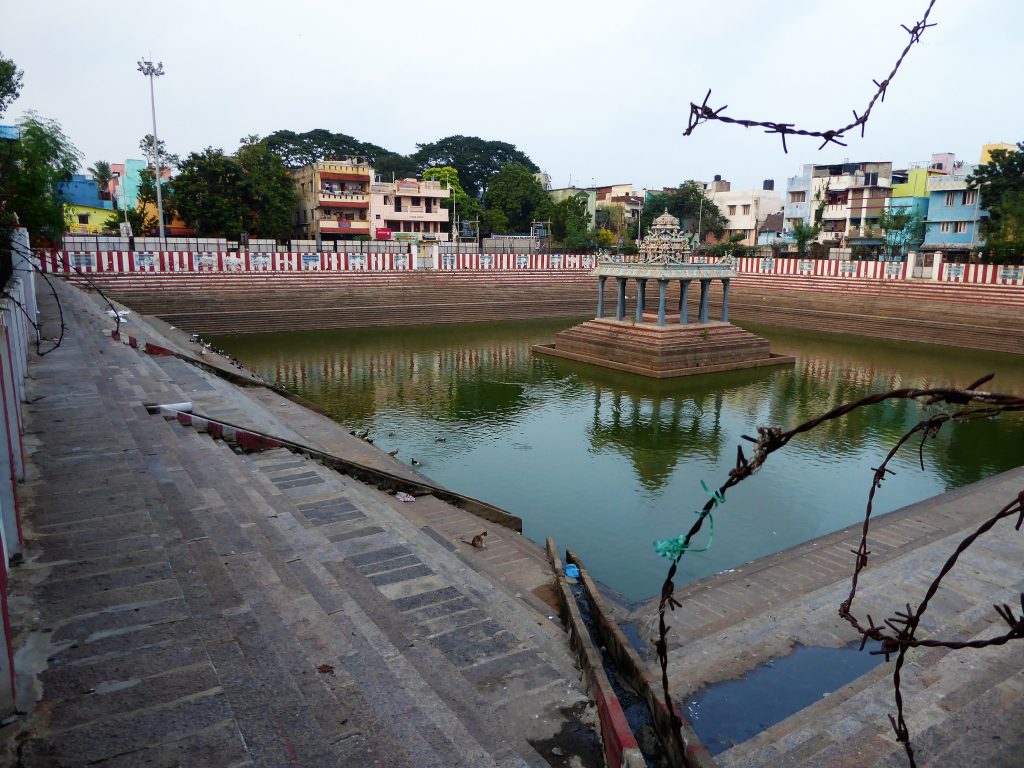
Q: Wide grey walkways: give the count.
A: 2